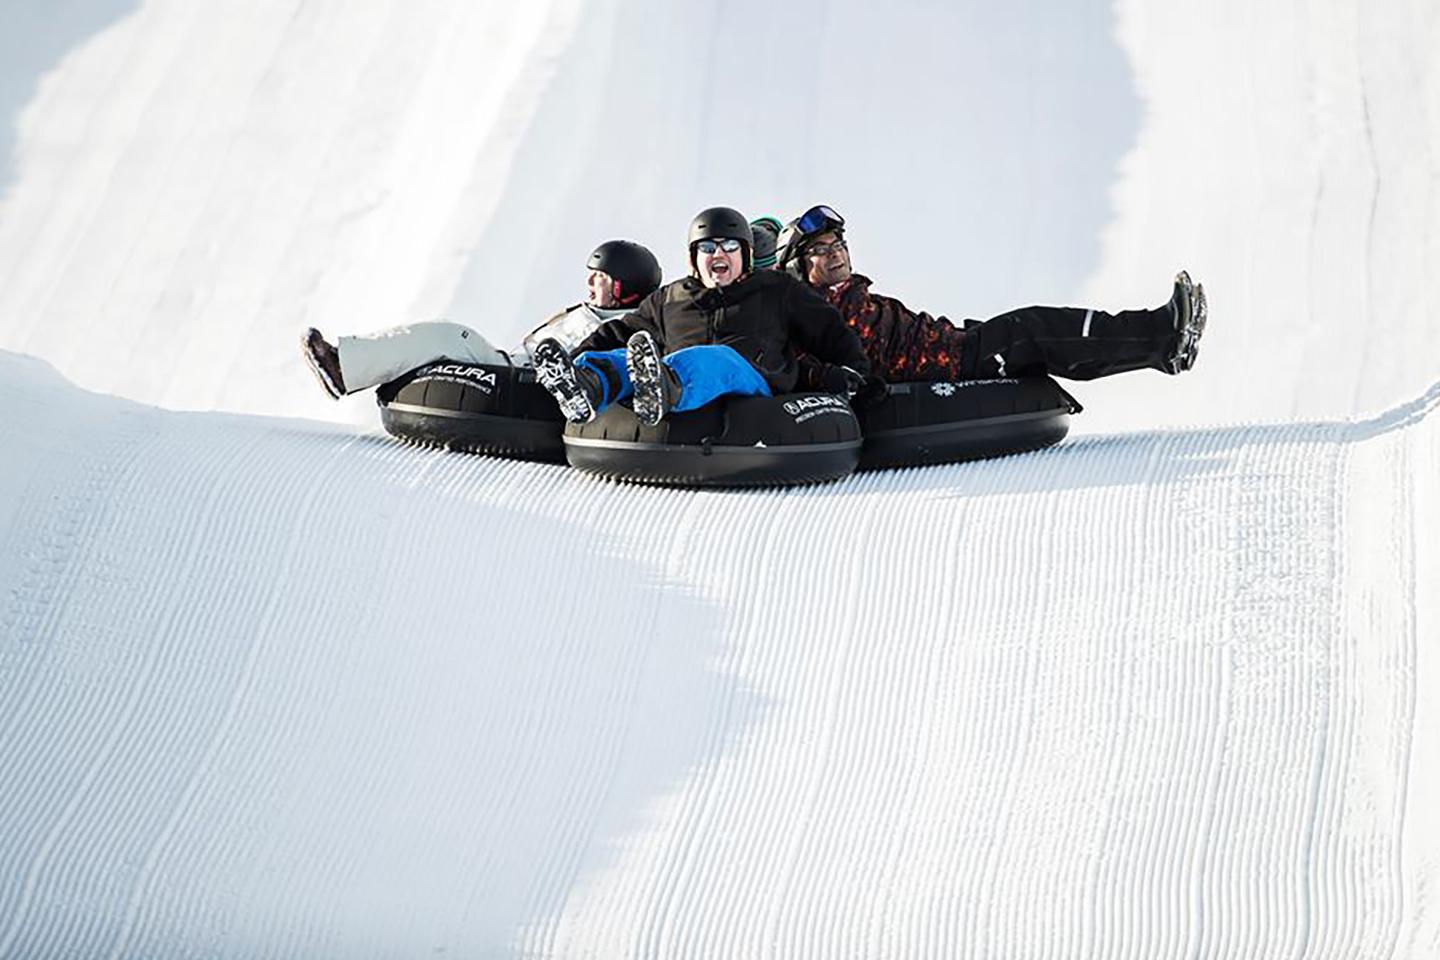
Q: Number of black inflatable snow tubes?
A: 3